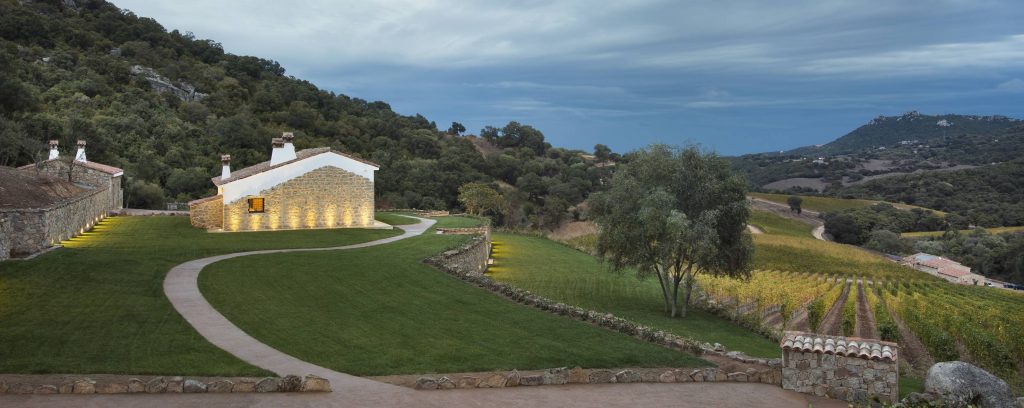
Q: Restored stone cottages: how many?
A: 2